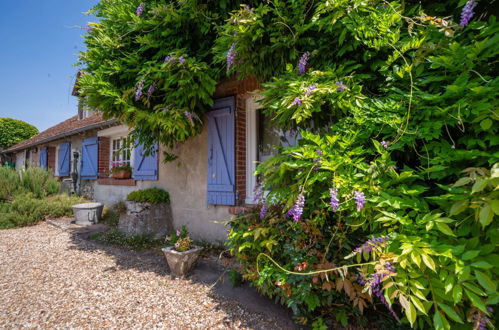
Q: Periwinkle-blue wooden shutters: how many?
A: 5